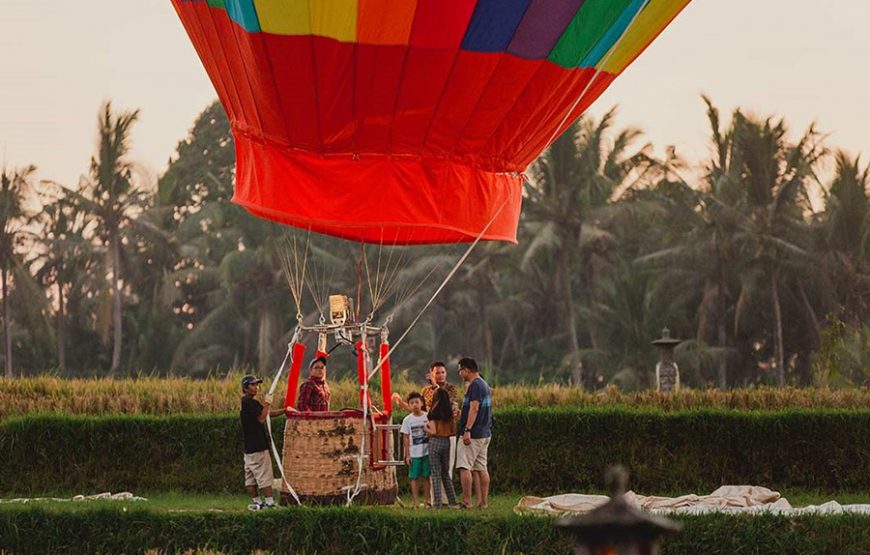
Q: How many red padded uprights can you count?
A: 4